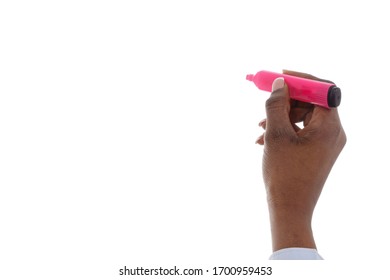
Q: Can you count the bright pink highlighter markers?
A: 1